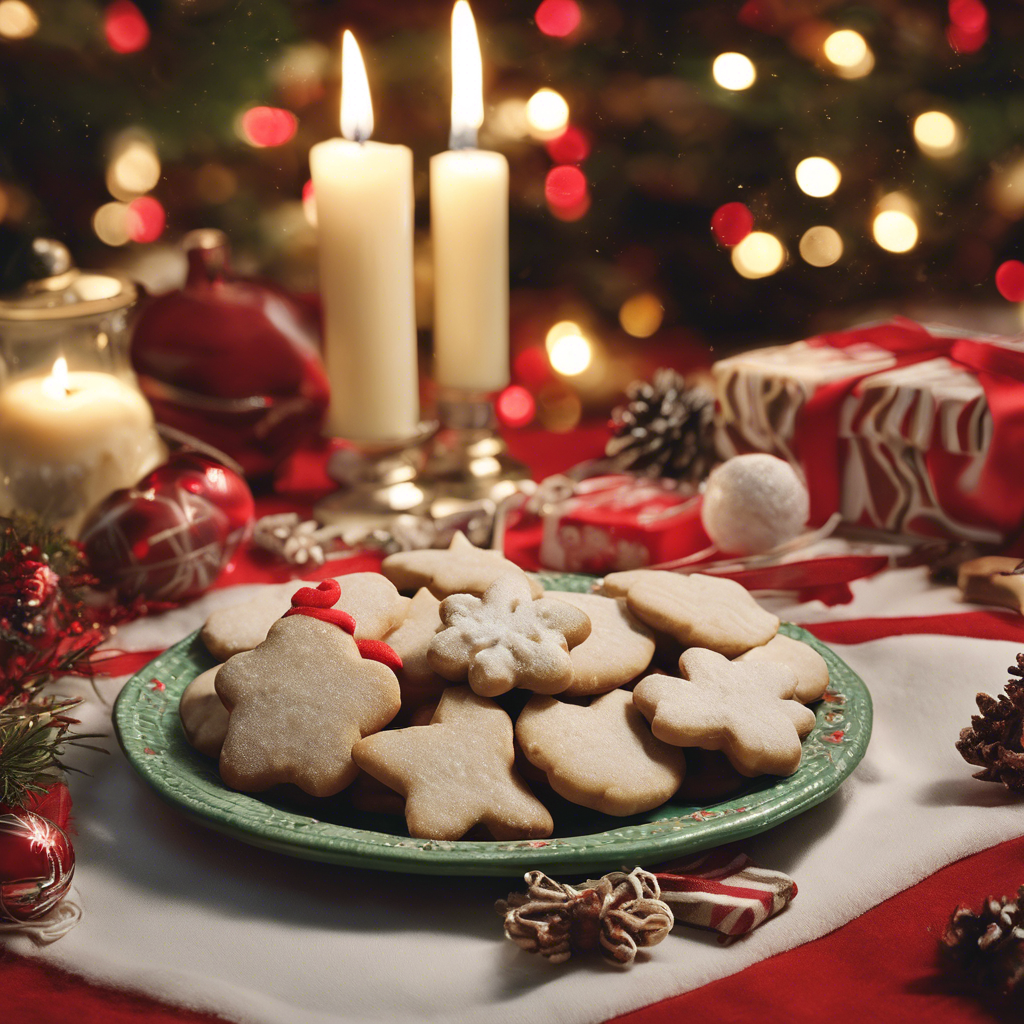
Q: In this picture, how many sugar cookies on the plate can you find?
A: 12